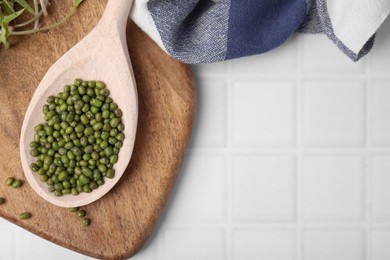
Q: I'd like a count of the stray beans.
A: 7